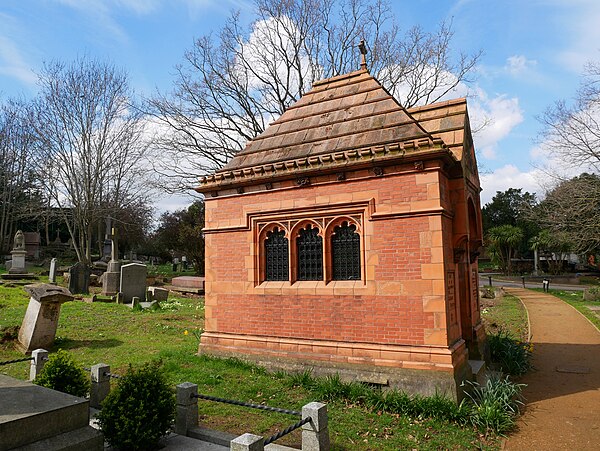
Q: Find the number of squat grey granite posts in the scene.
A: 5